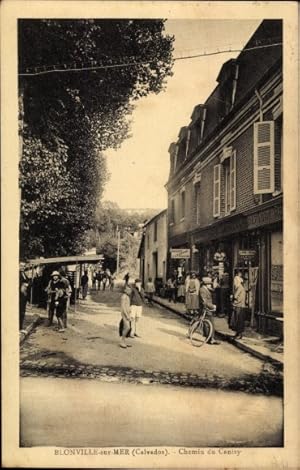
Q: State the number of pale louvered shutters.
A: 3